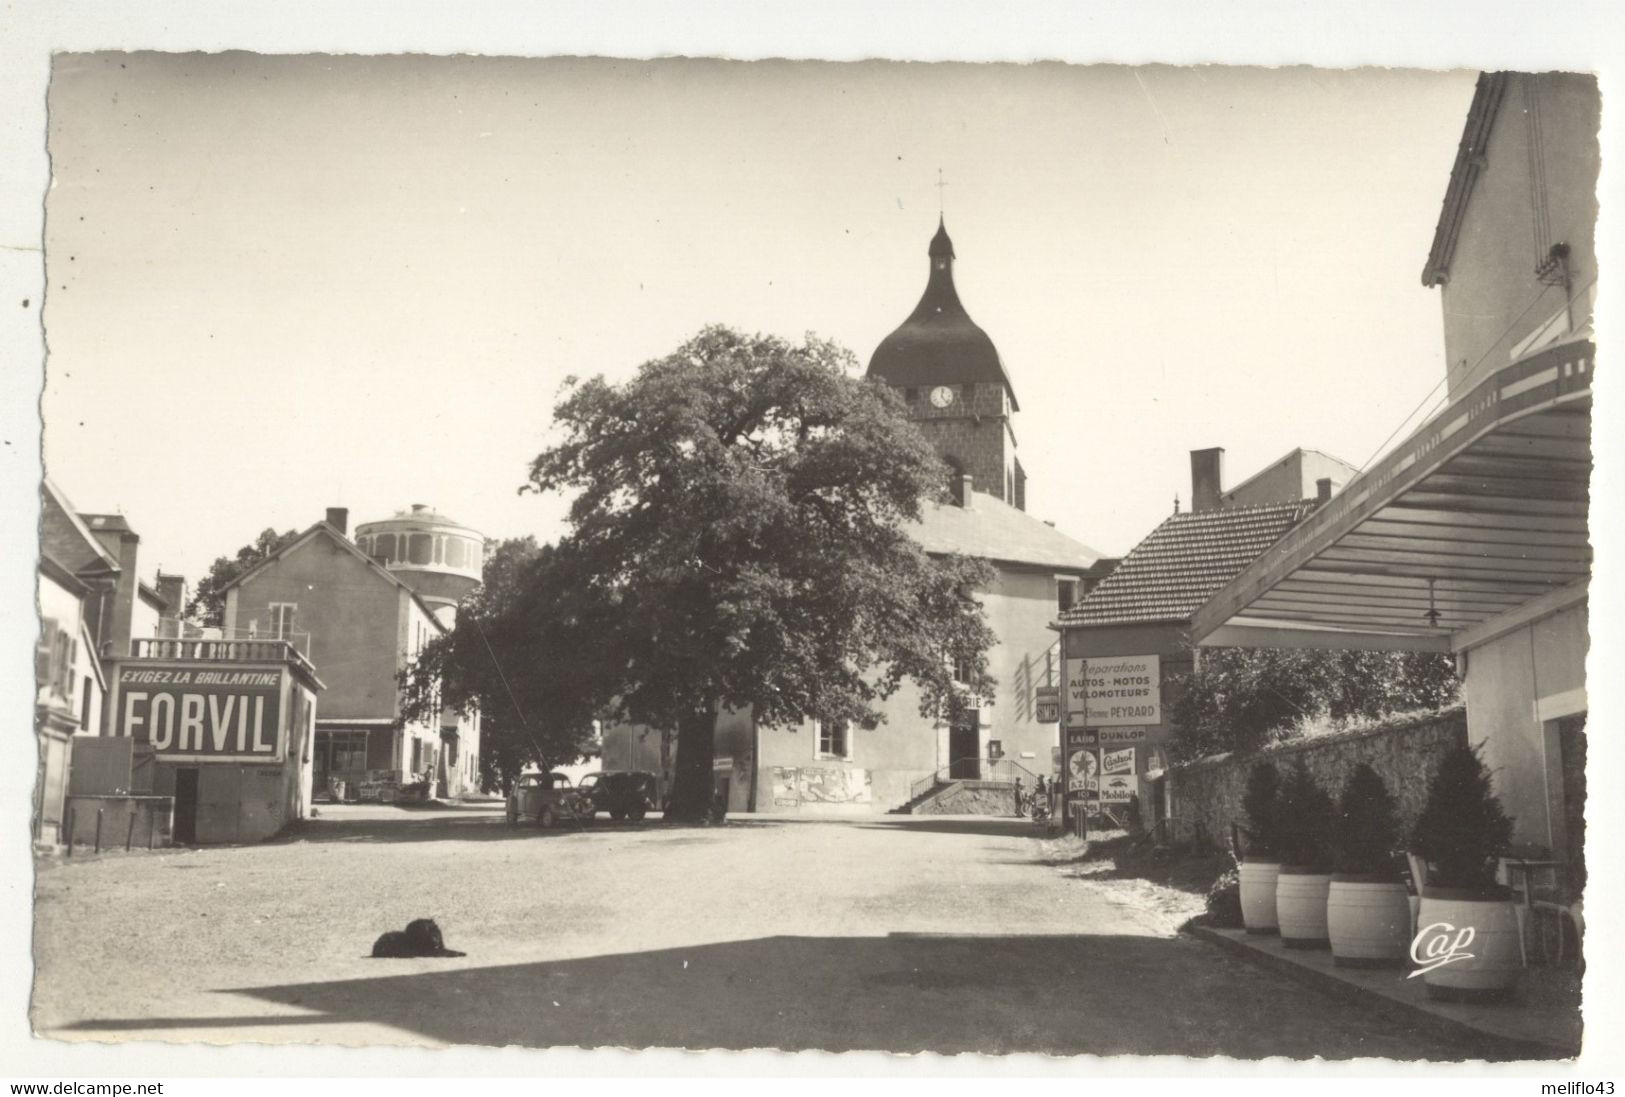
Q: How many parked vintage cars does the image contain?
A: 2